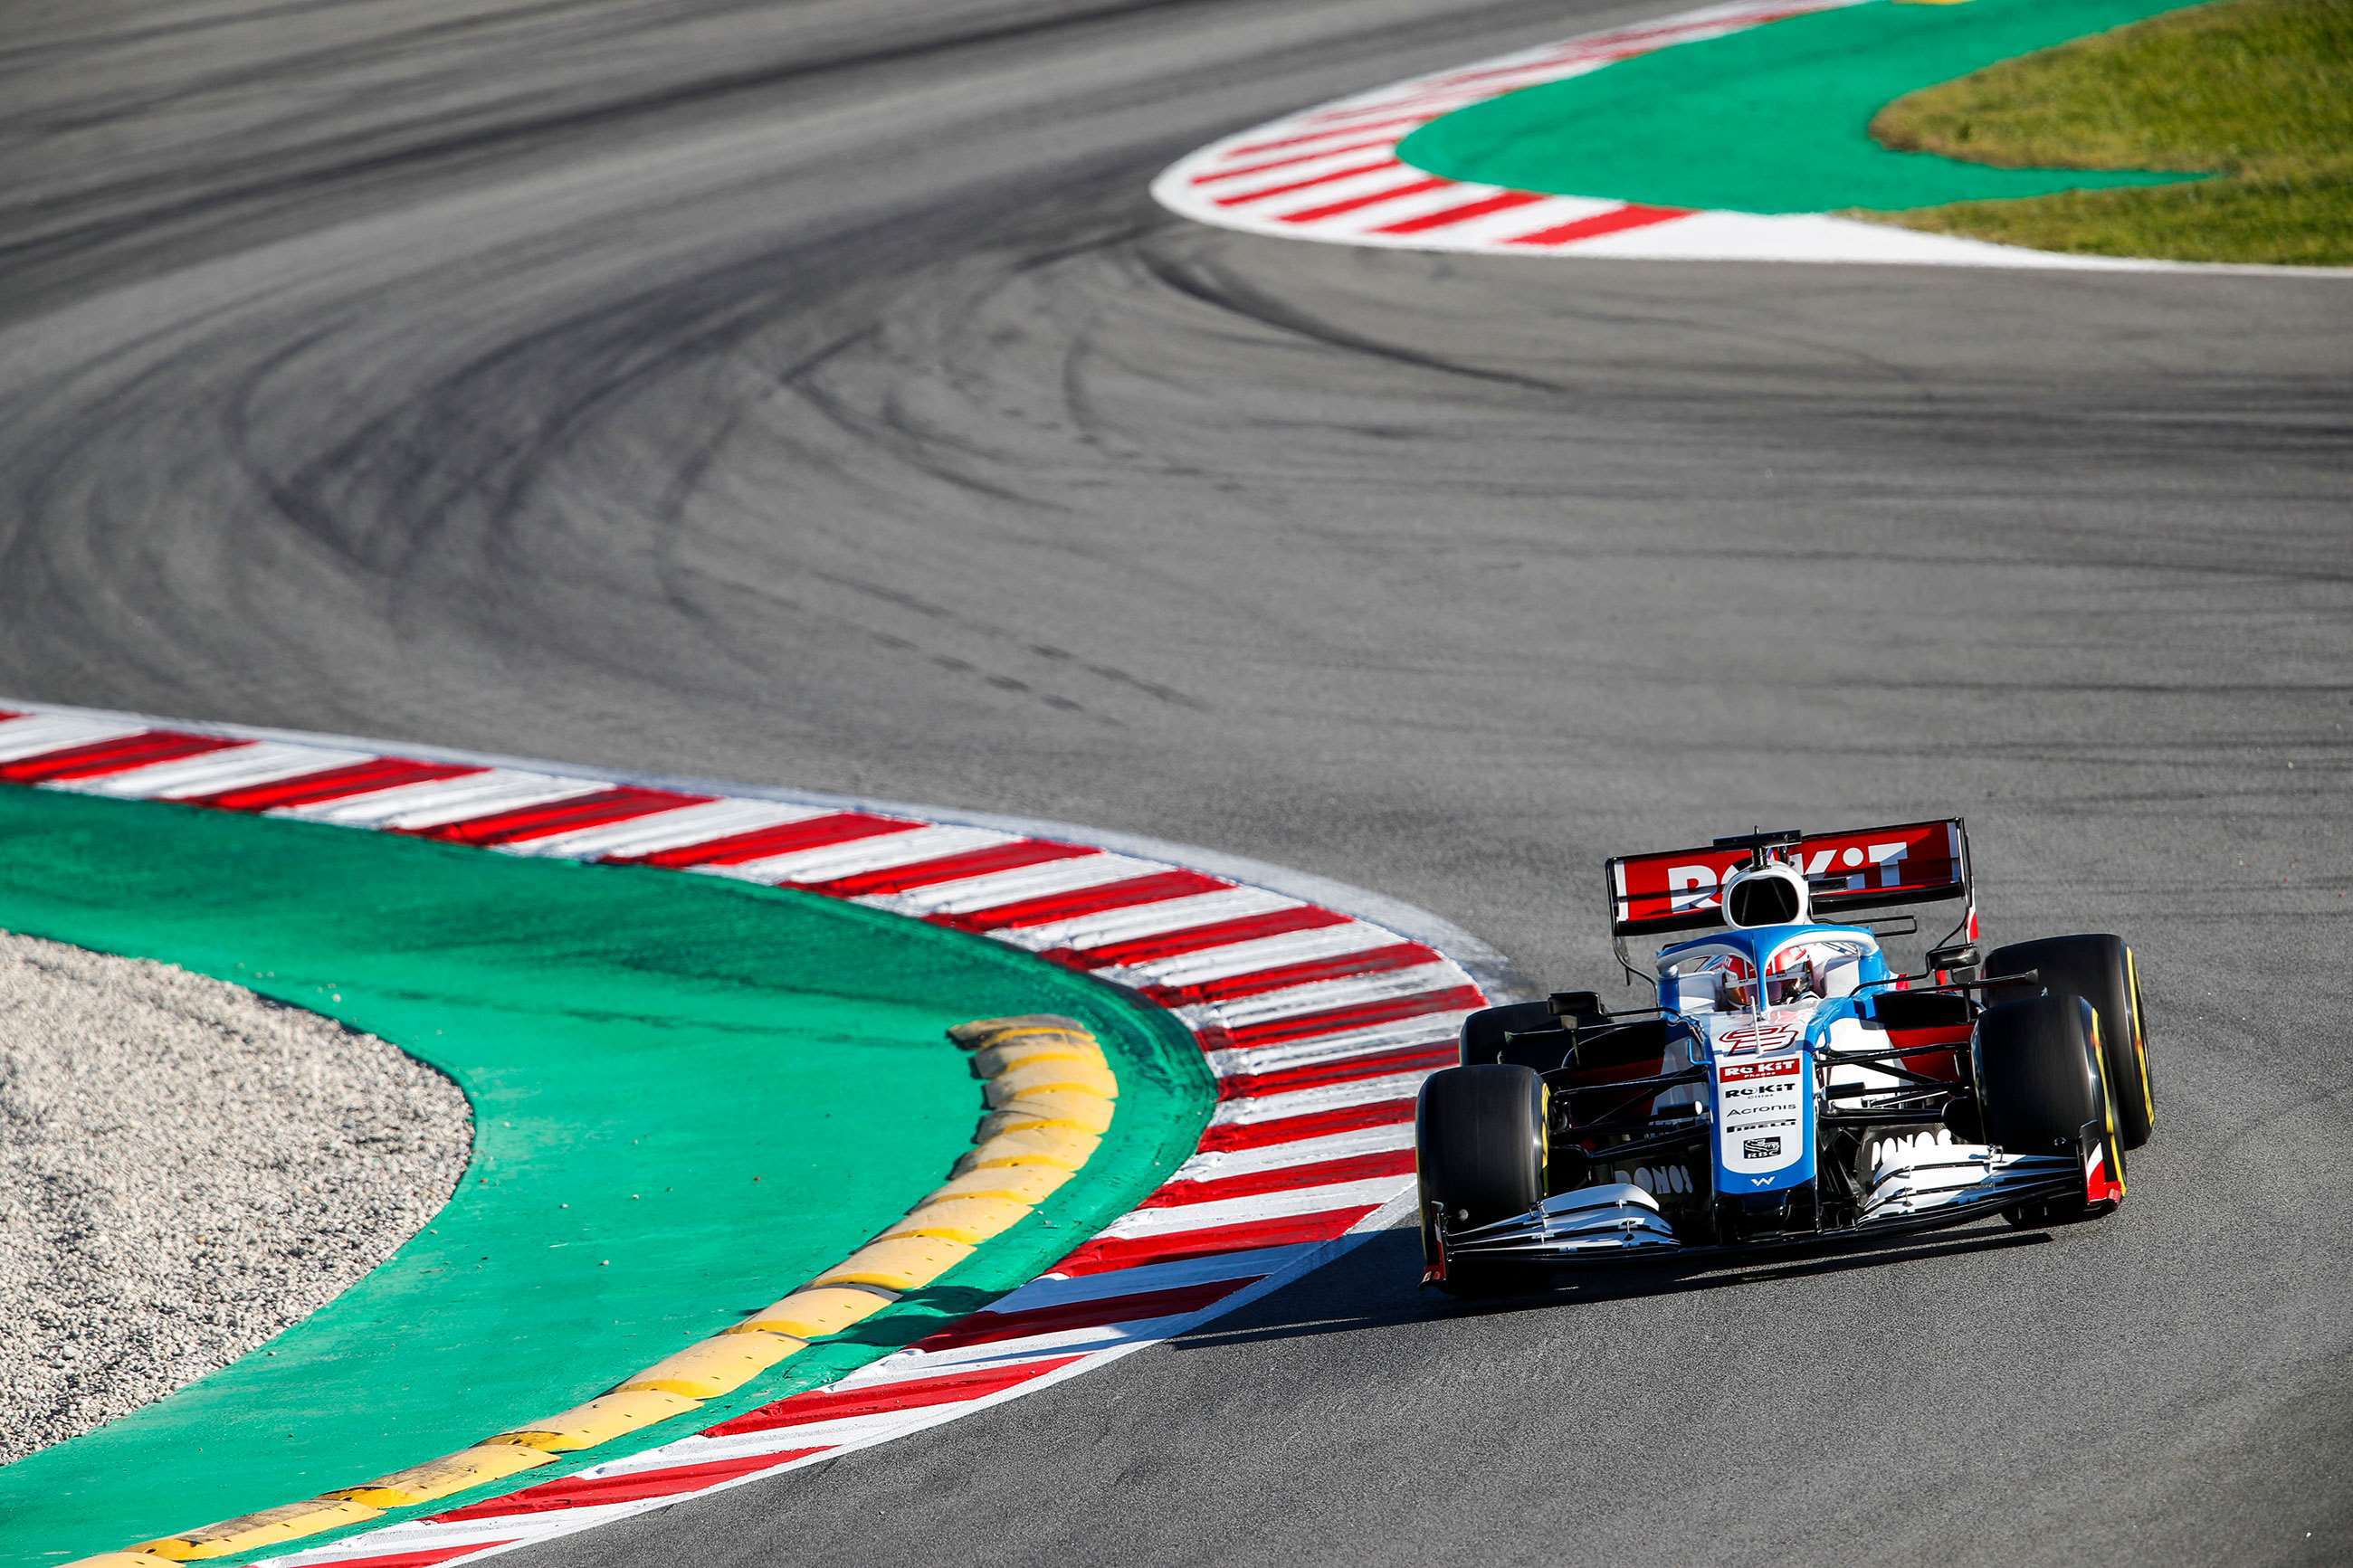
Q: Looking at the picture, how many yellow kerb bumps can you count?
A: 14